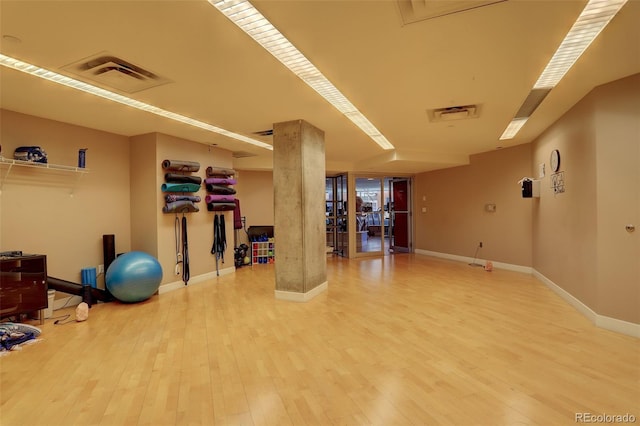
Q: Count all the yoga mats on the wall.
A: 10